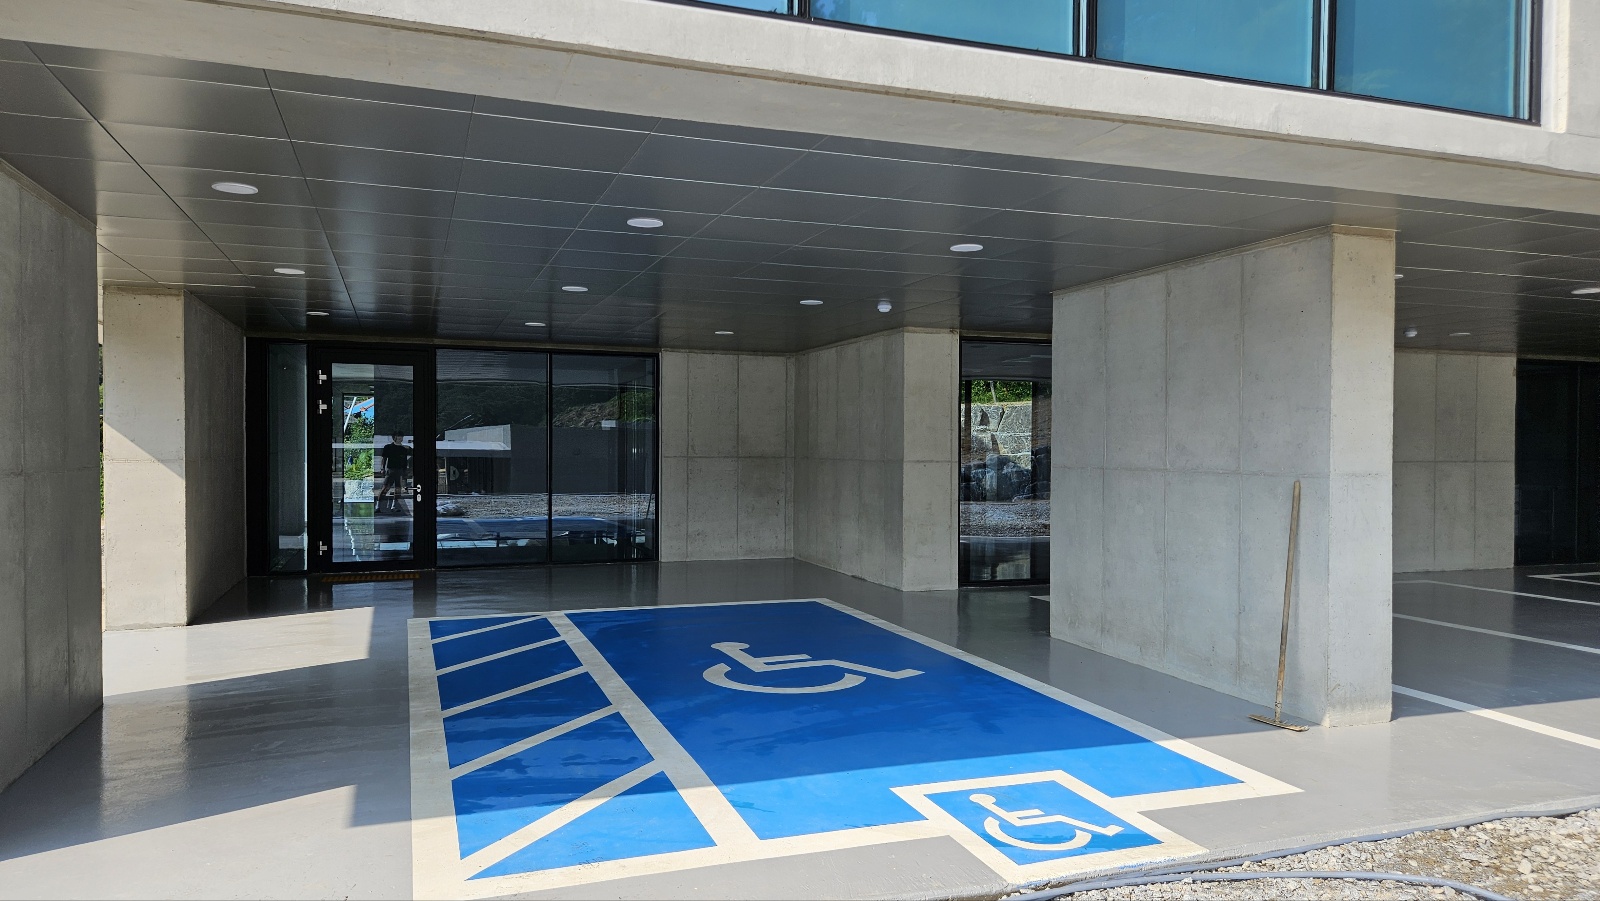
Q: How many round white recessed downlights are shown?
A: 12